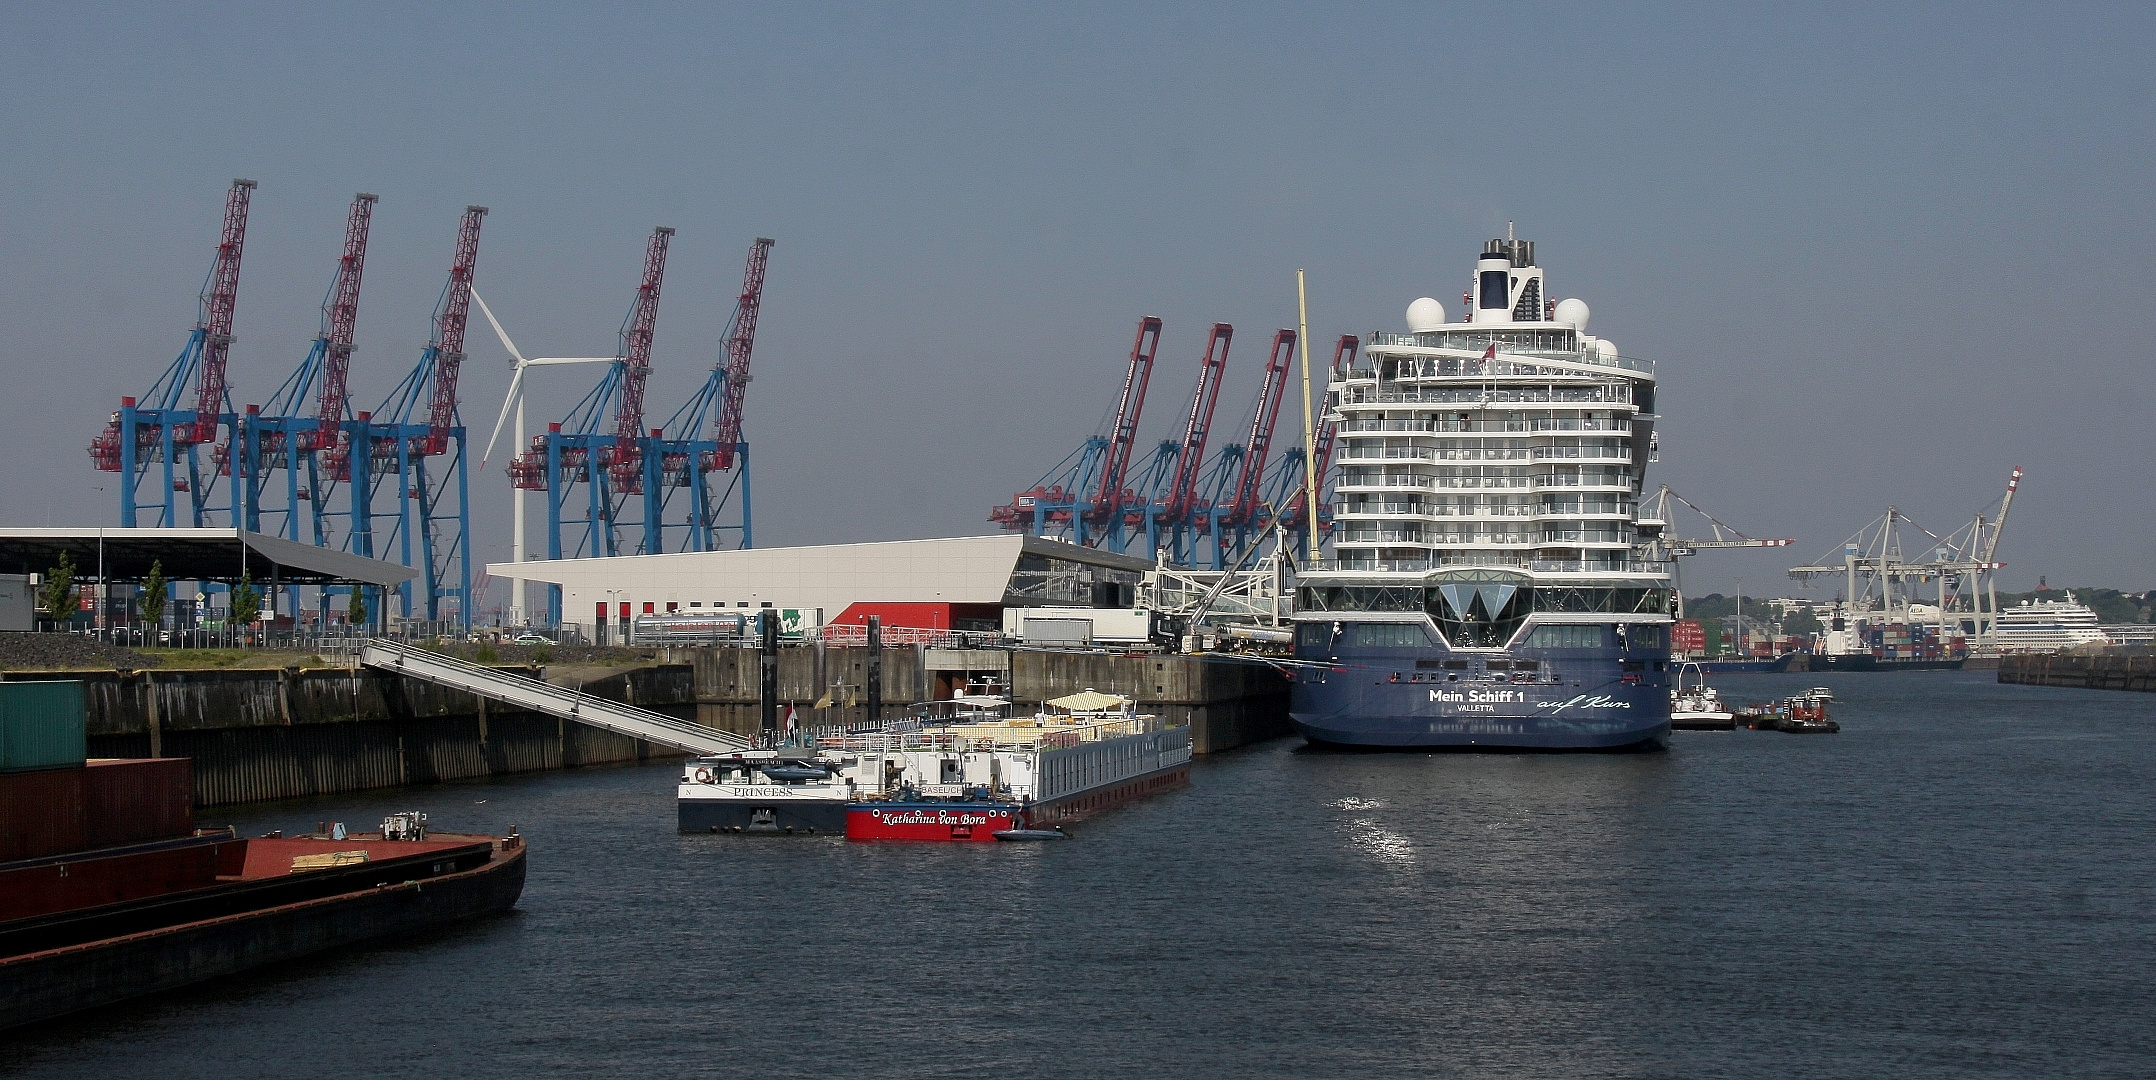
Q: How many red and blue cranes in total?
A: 9